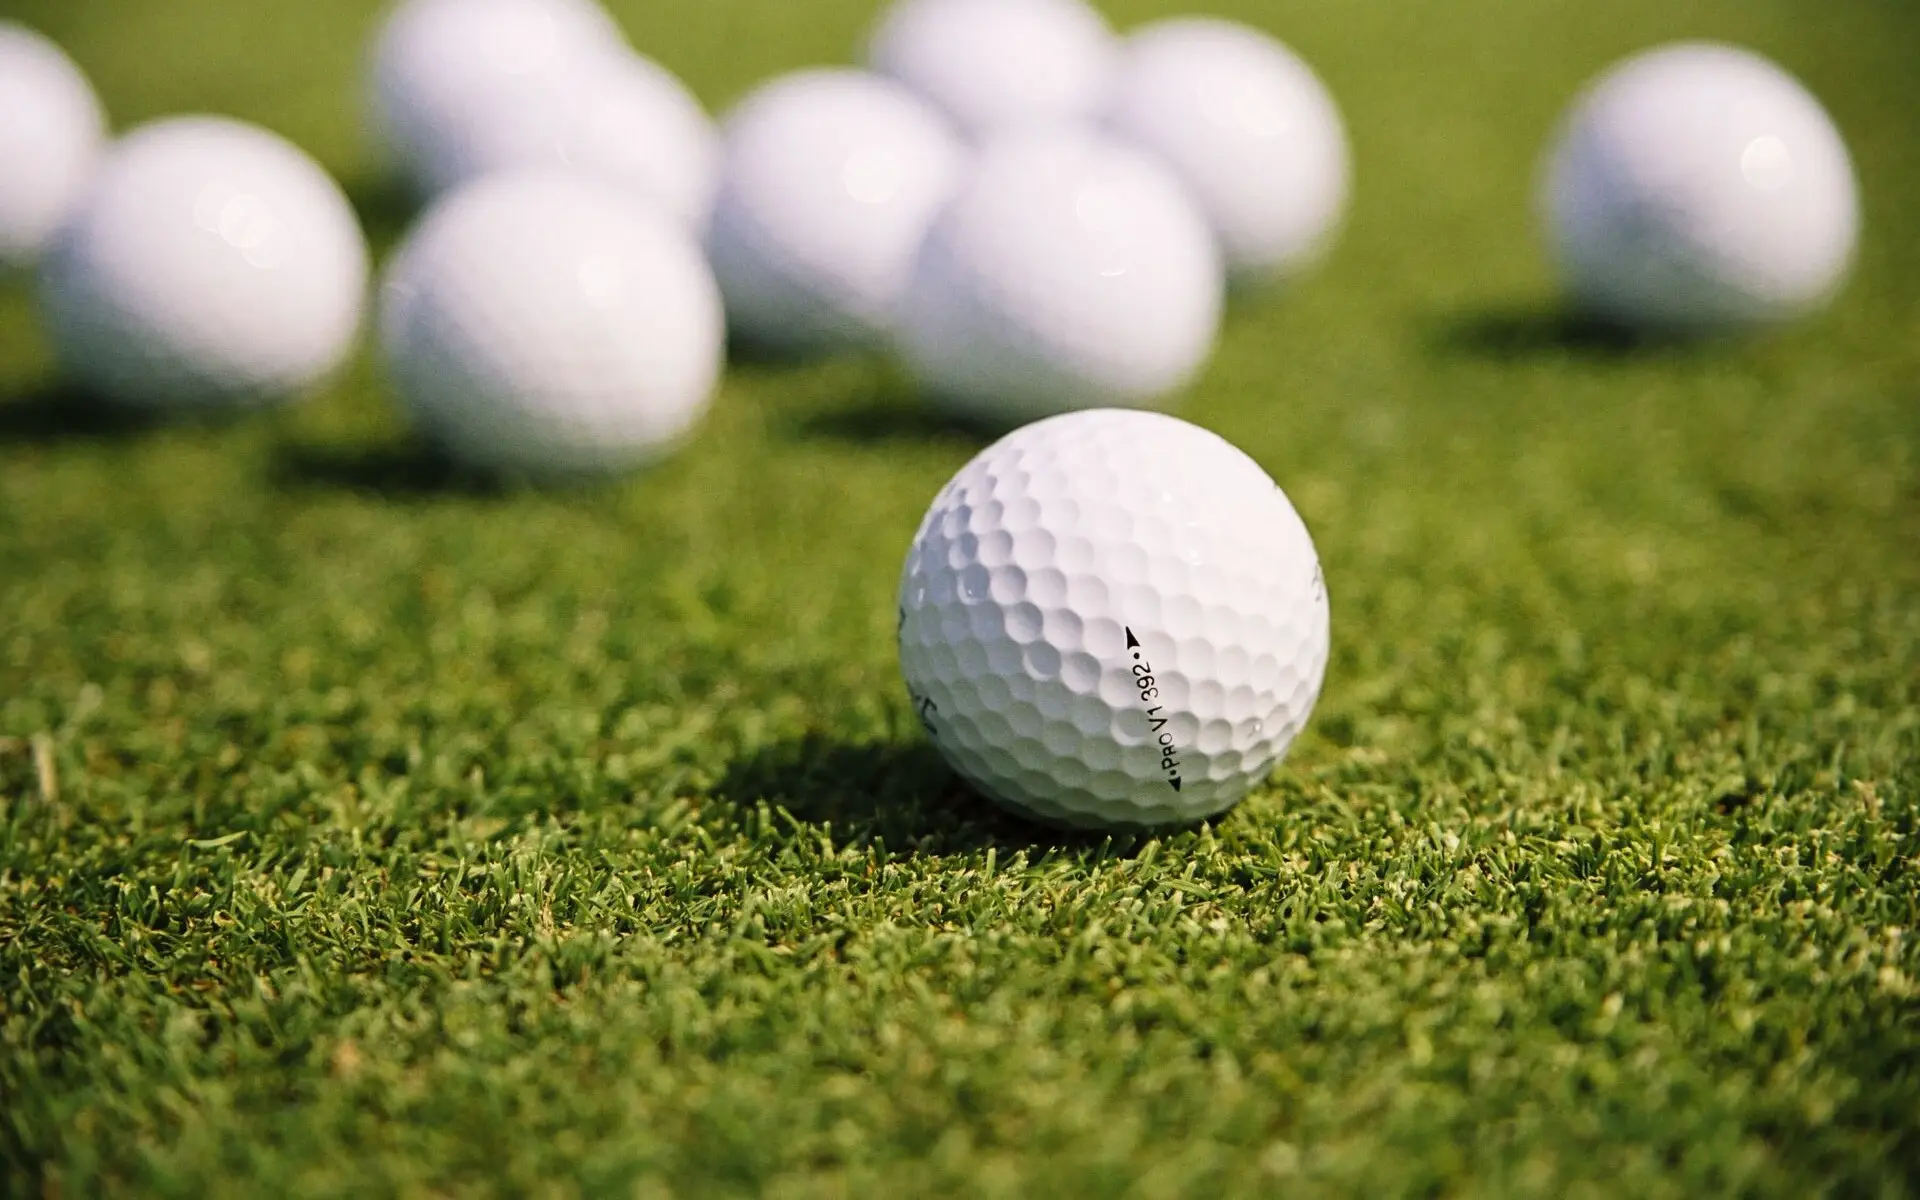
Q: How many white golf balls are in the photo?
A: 11